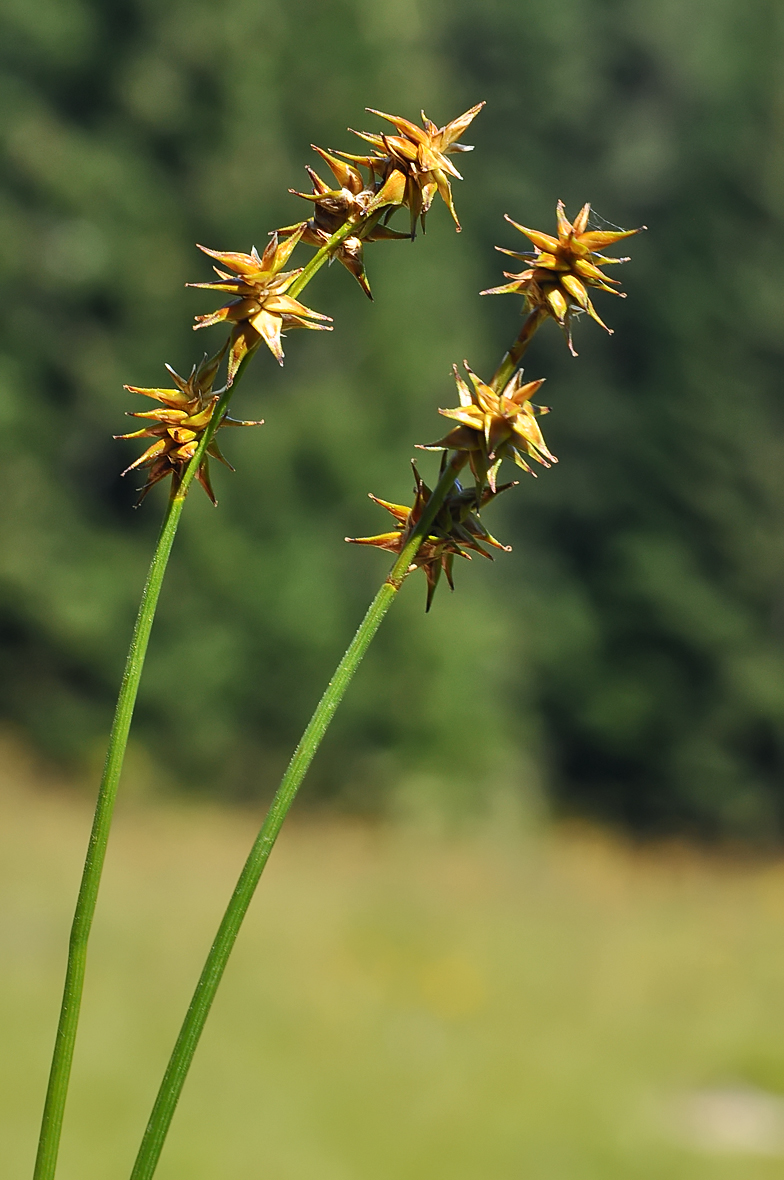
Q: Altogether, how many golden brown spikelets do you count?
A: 7